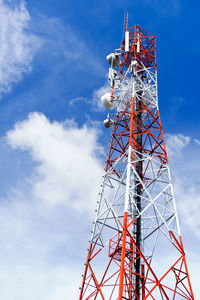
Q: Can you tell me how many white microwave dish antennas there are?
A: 3